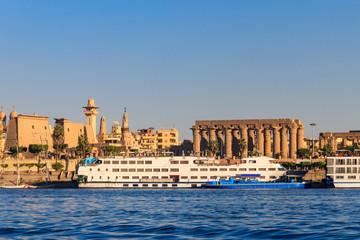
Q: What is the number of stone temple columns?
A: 14